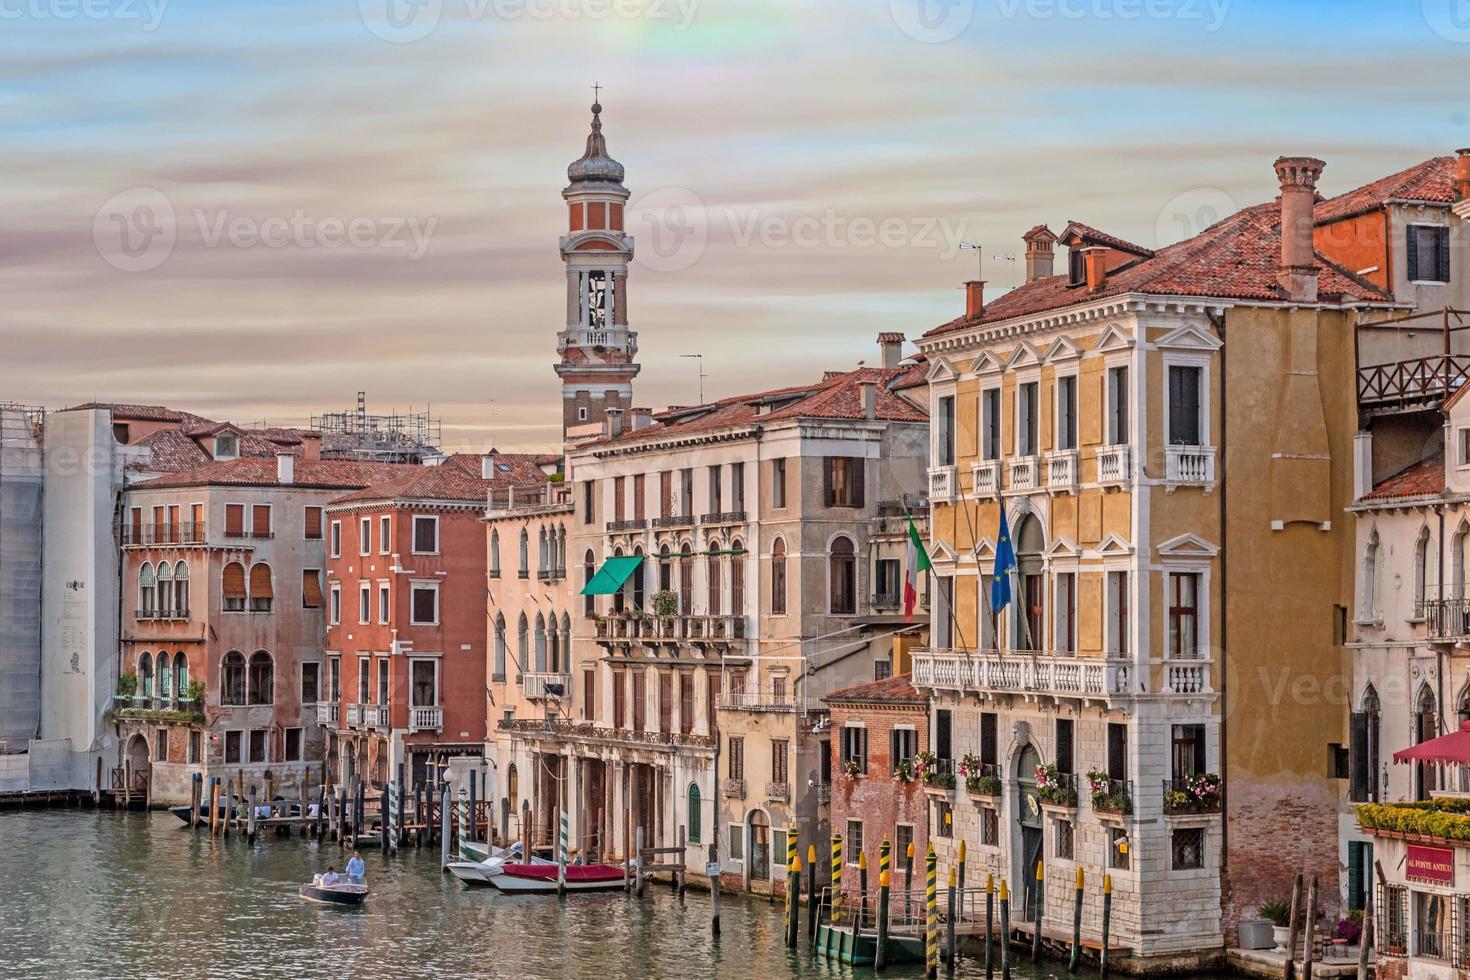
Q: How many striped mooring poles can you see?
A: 7